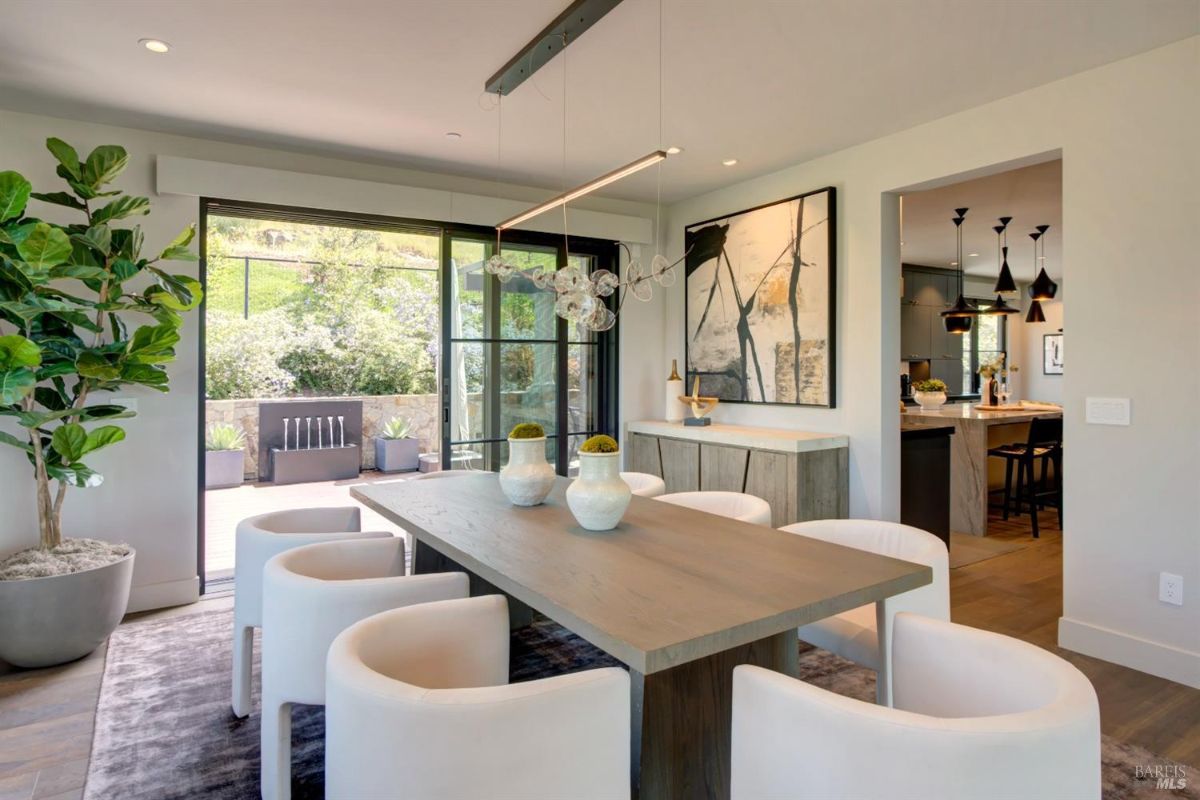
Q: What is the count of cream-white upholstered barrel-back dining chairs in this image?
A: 8